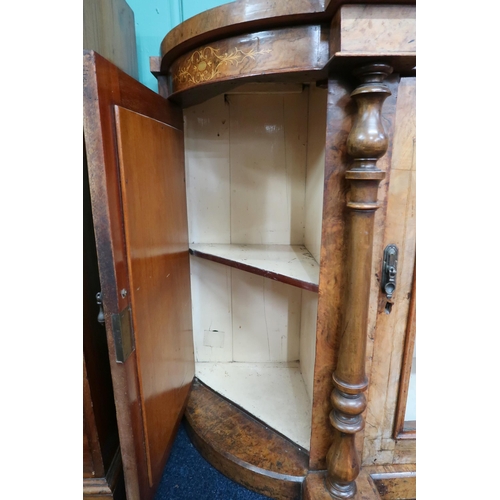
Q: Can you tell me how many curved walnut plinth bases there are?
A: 1